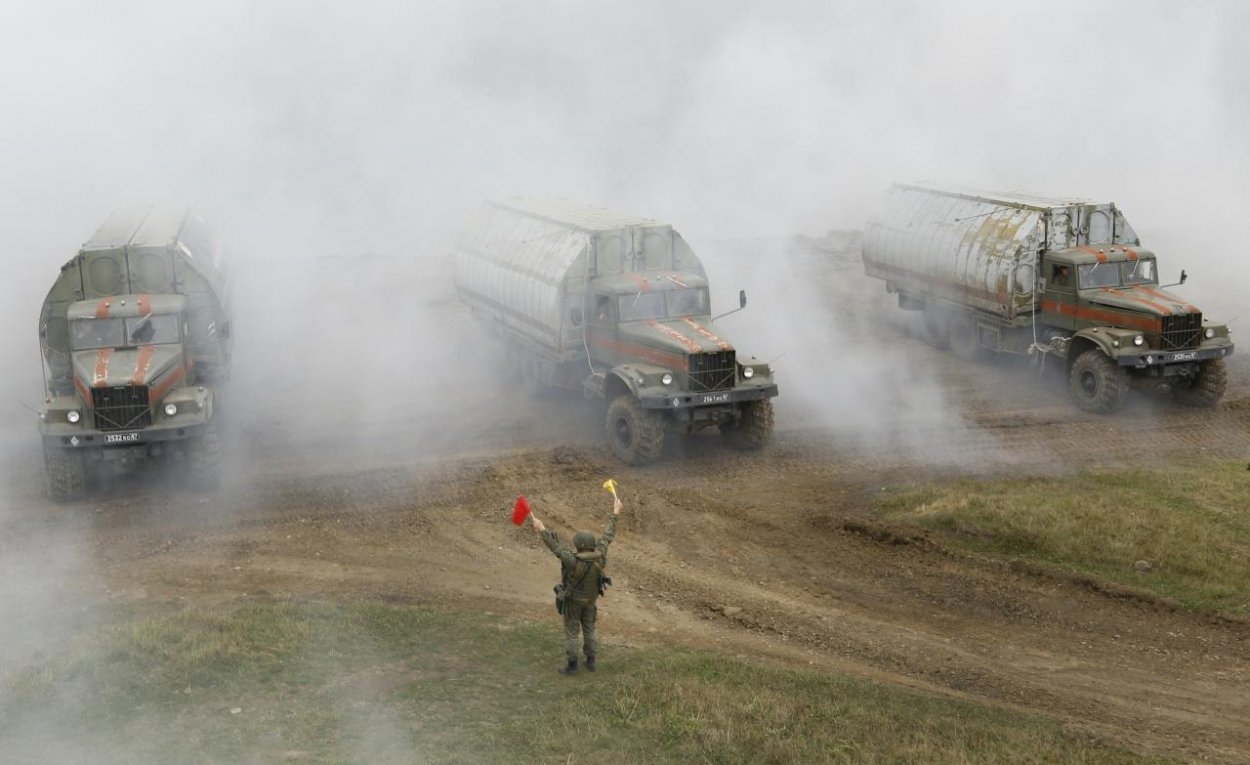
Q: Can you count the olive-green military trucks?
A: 3